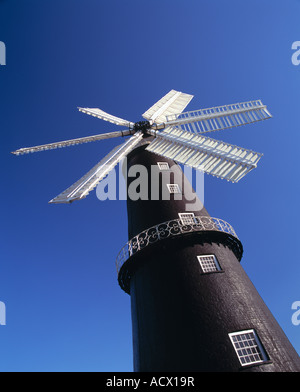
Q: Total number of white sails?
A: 6